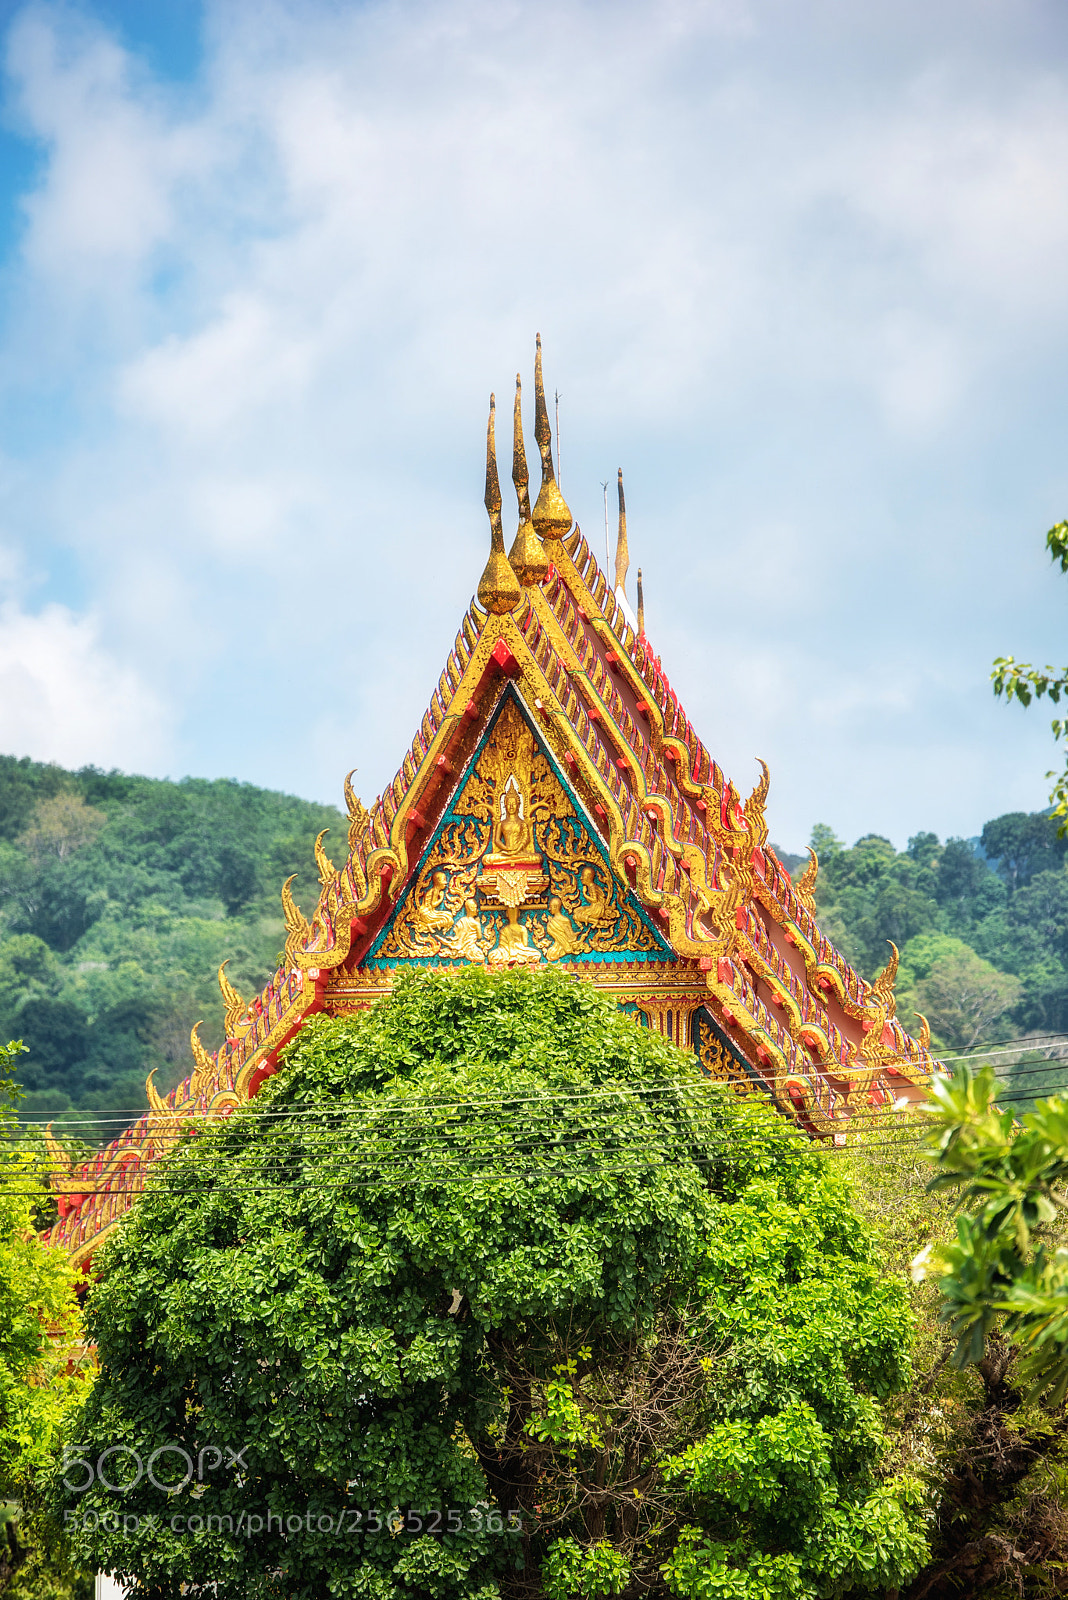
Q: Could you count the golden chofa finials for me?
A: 5